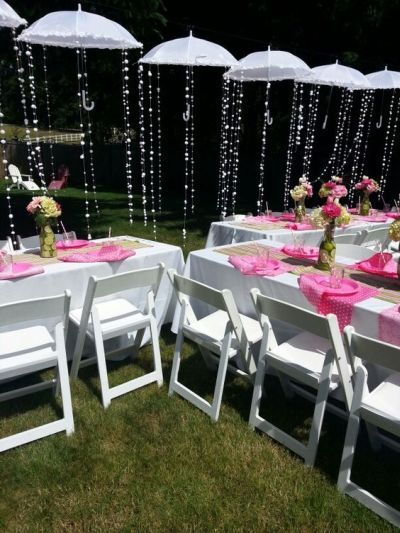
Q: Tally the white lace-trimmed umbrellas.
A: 6